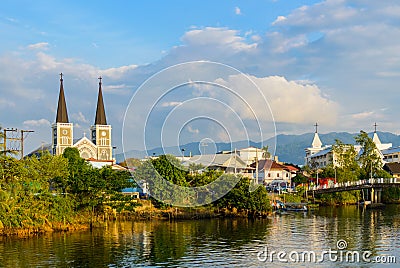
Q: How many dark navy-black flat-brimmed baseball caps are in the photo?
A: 0